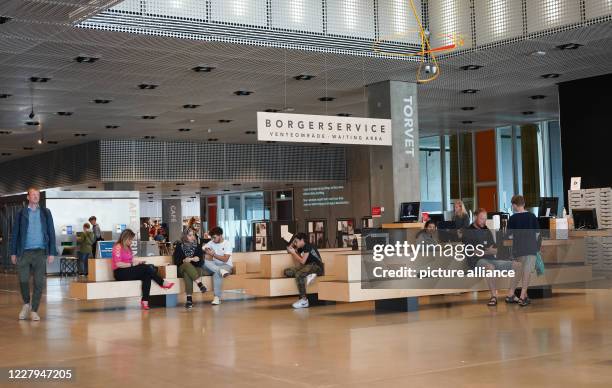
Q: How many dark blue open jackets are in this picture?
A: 1